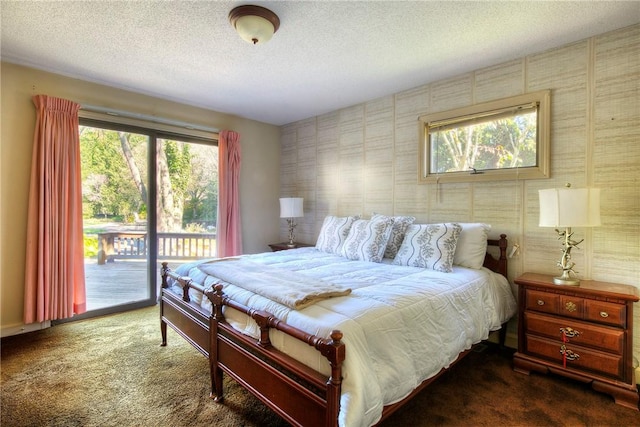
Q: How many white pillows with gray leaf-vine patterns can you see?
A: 4